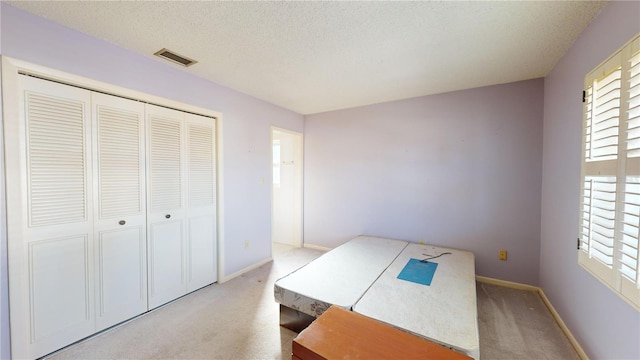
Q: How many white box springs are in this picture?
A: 2